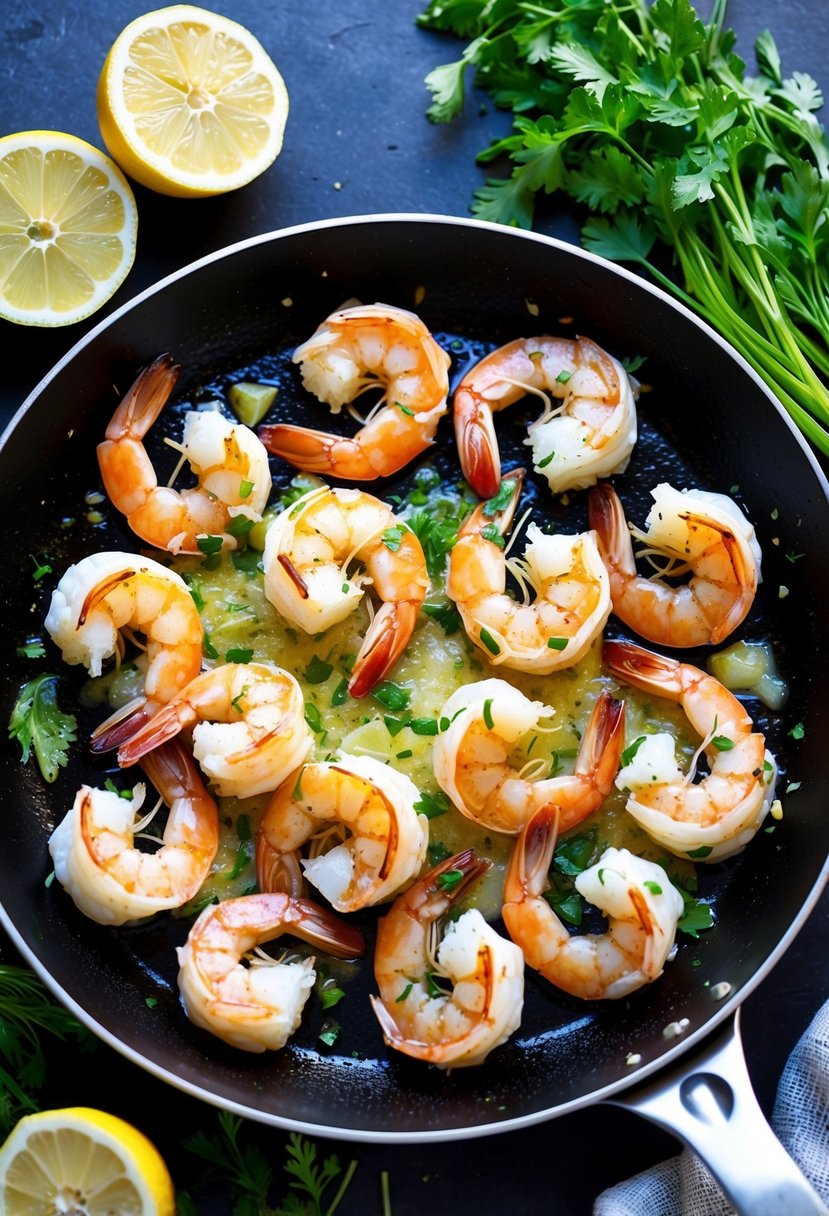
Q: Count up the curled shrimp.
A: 15